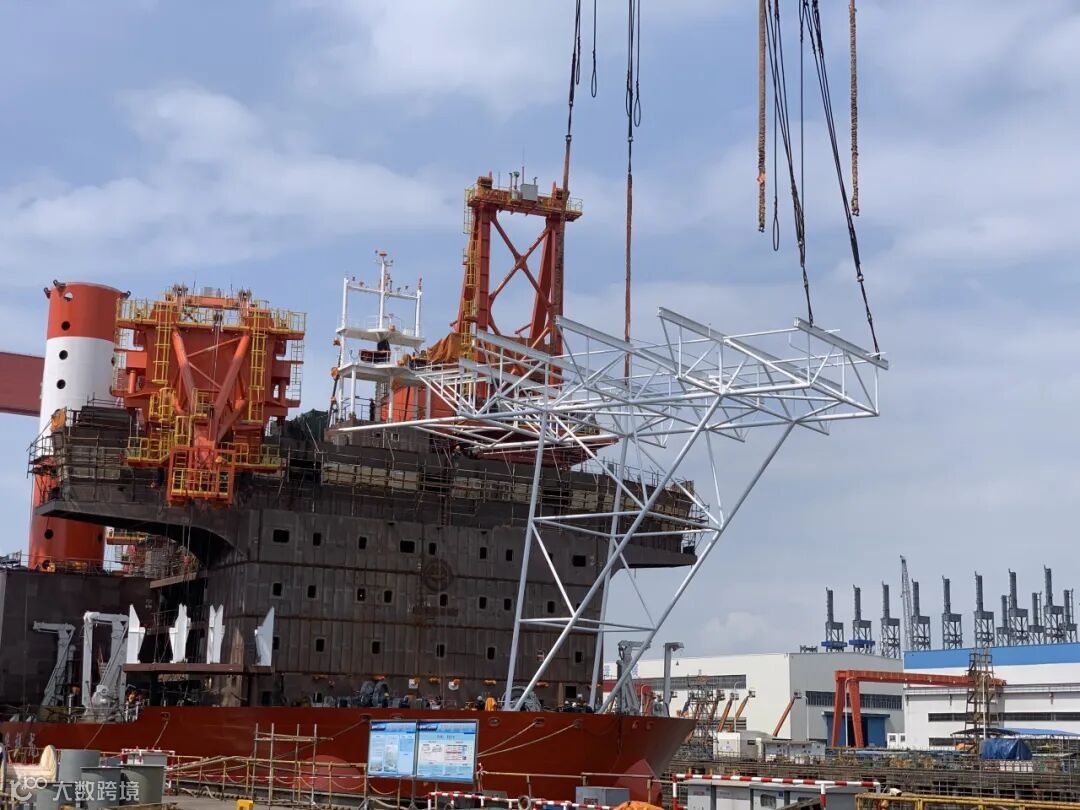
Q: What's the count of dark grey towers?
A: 11